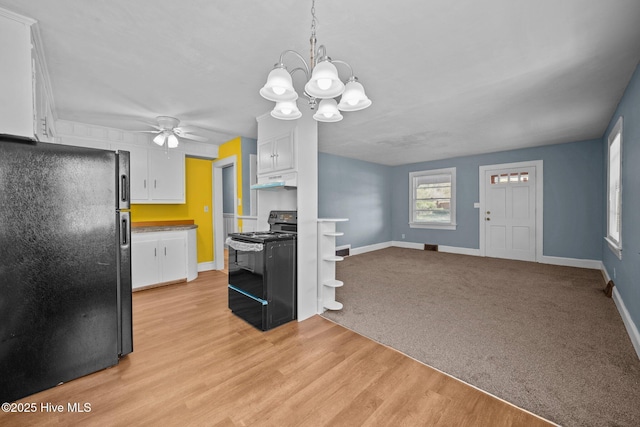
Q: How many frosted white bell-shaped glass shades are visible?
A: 5